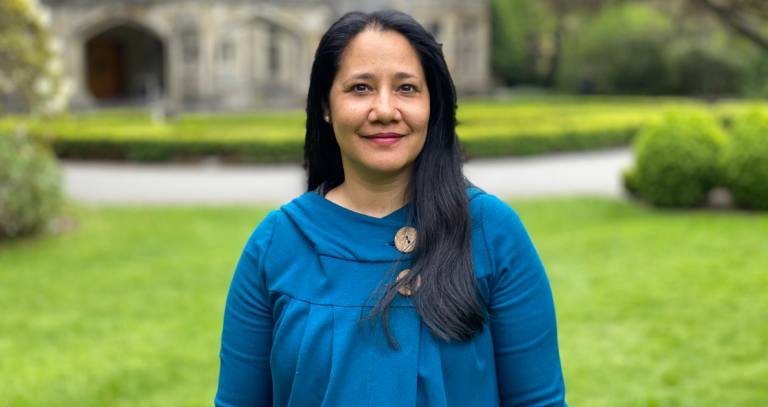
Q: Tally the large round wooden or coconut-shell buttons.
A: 2